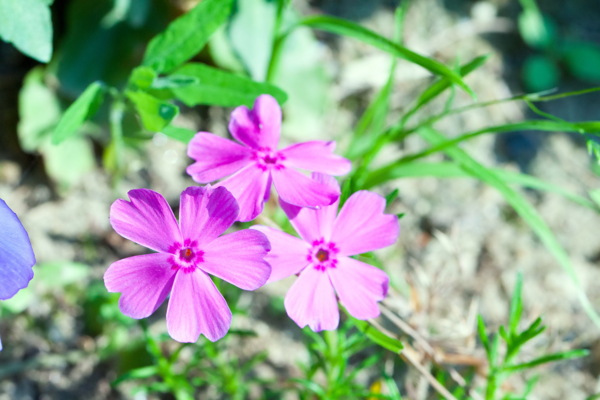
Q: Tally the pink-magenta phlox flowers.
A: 3